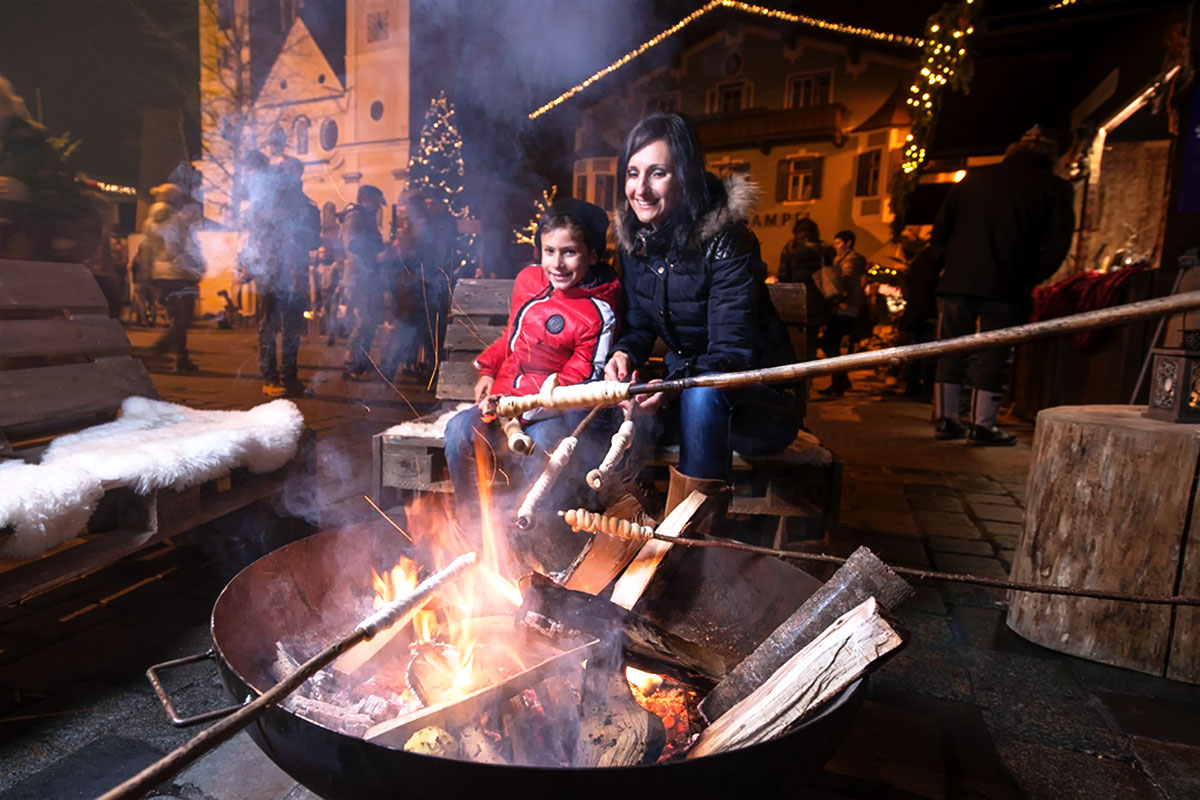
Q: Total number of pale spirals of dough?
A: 6